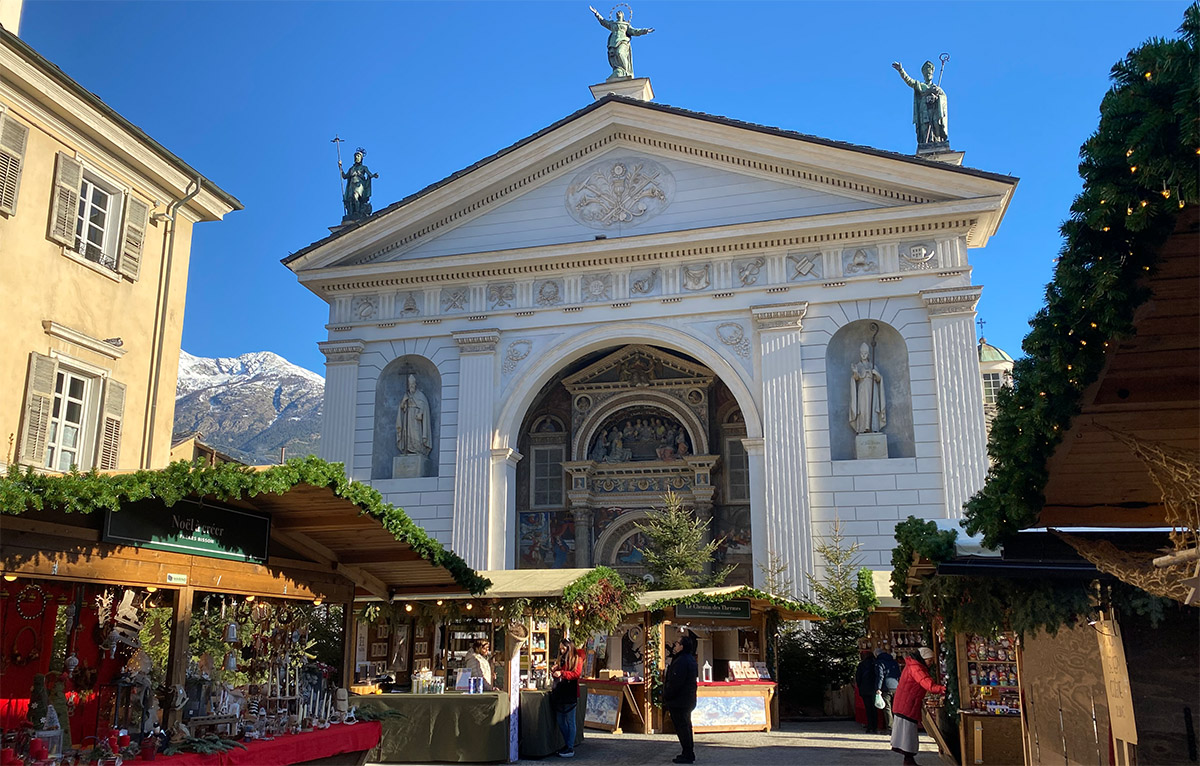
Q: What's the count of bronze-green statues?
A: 3